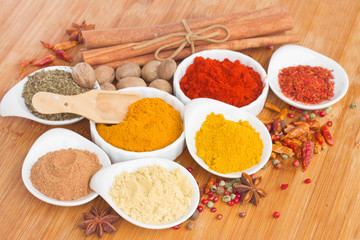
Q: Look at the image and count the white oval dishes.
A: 5